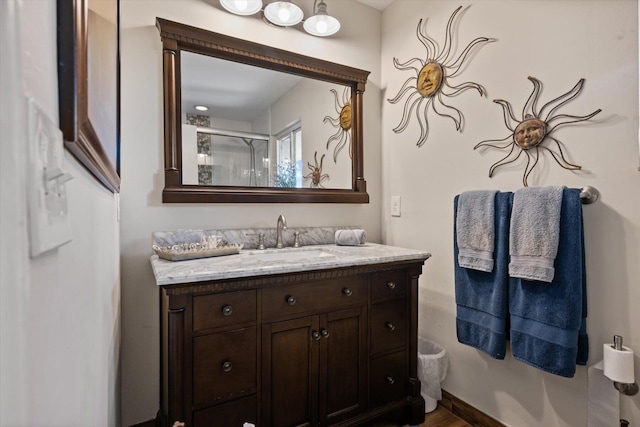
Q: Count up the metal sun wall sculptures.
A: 2